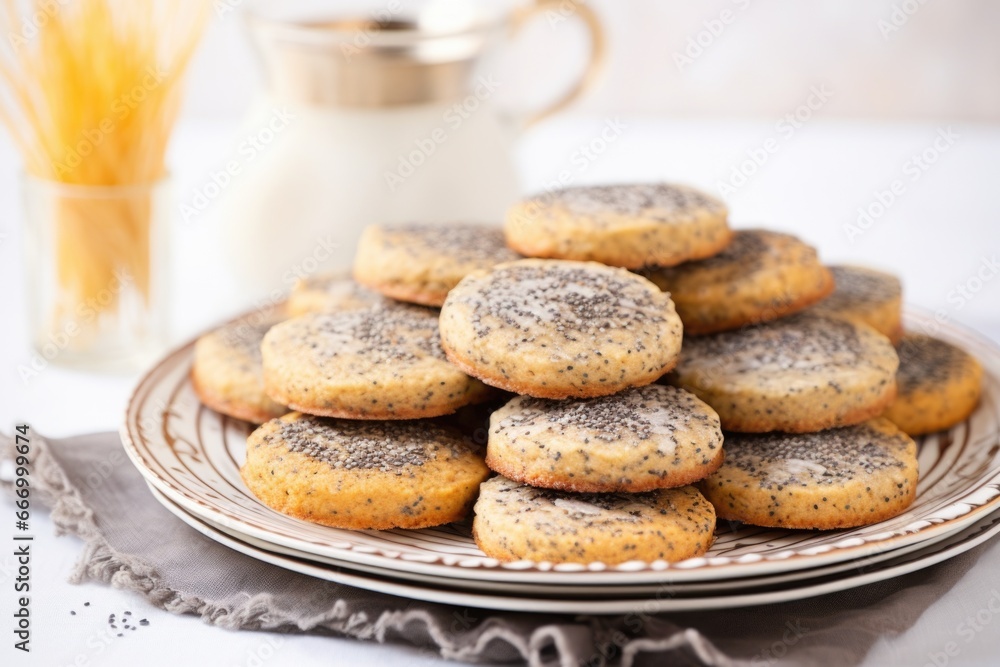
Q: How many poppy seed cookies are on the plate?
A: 14